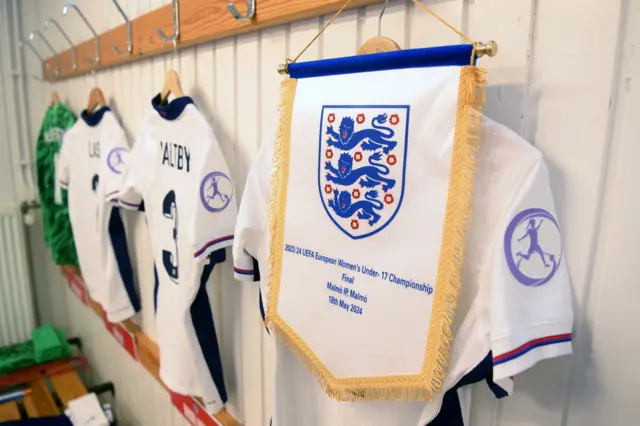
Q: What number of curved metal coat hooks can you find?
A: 7